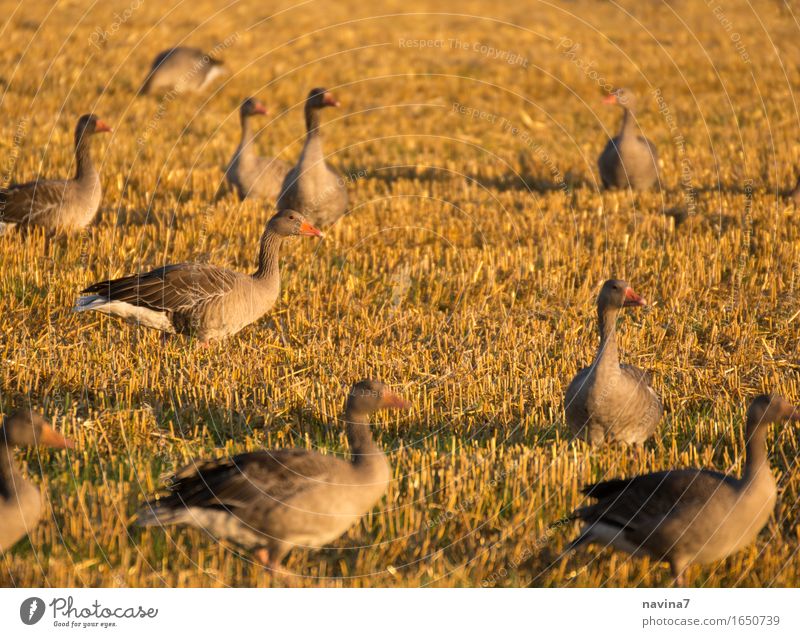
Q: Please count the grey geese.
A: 10